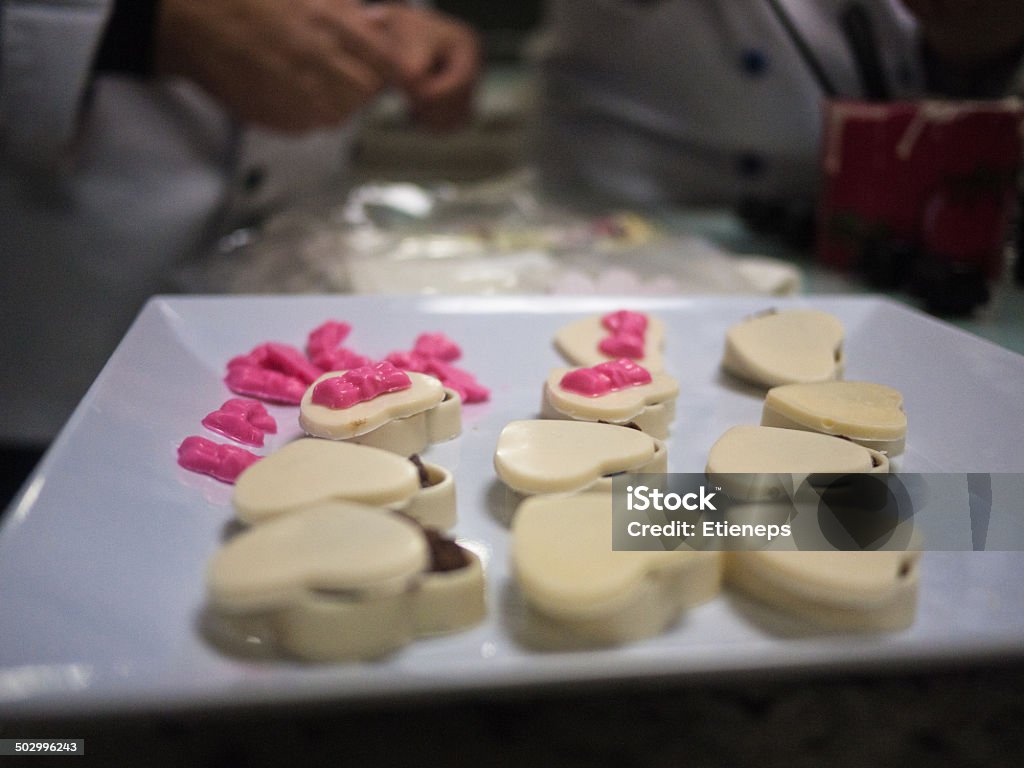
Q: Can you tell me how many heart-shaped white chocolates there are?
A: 11